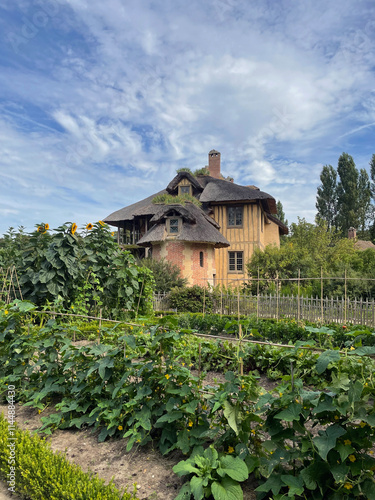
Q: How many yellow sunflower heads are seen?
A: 6